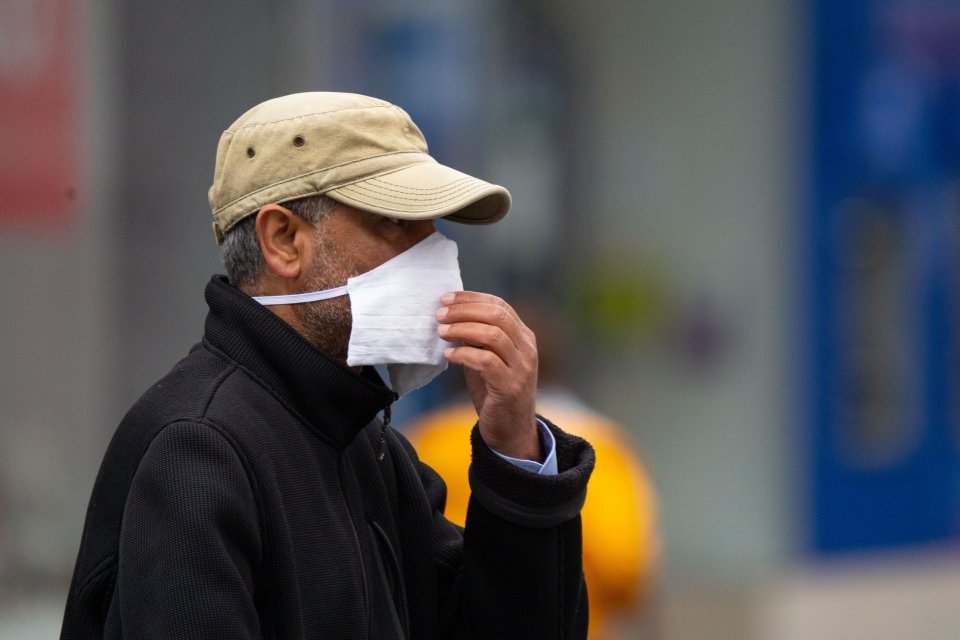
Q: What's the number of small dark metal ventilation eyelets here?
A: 2